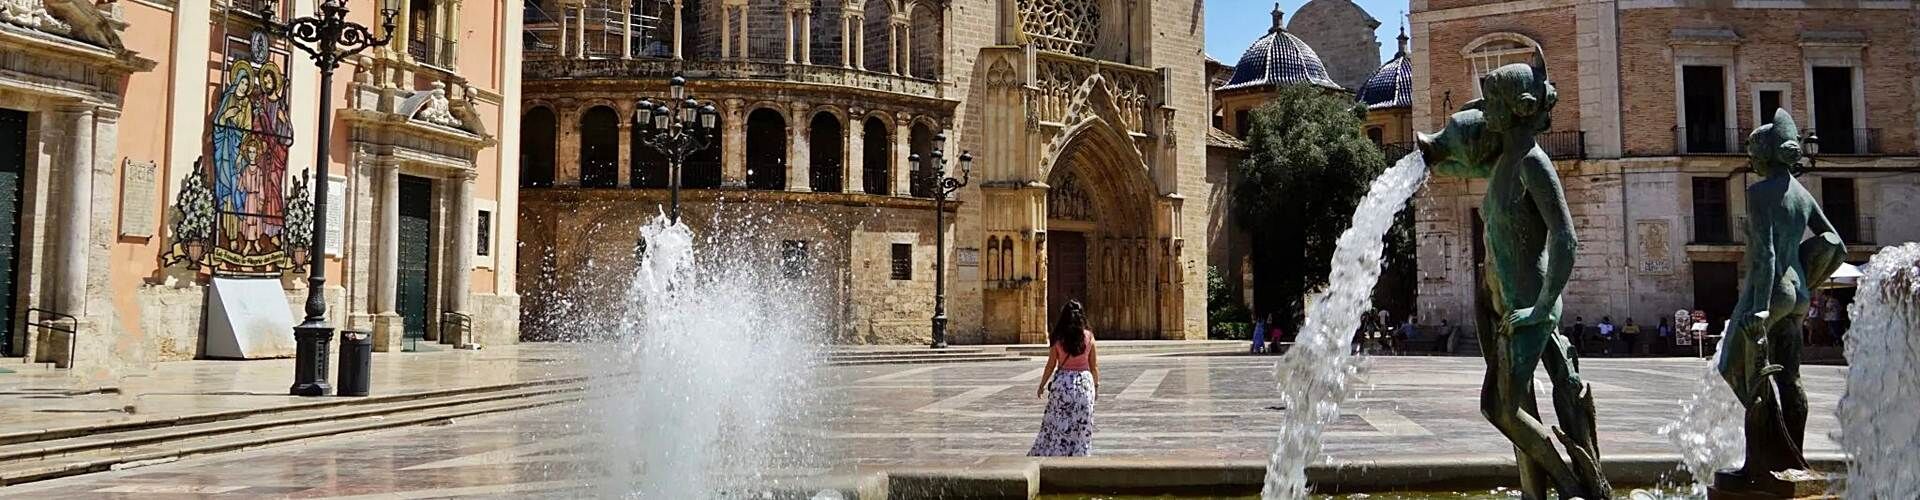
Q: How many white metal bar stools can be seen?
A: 0